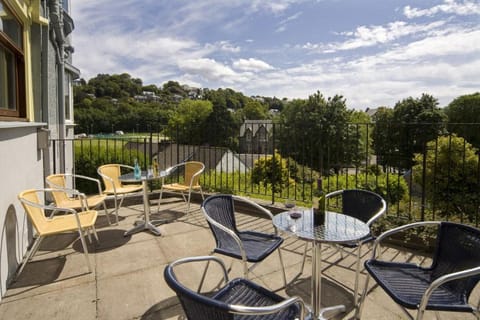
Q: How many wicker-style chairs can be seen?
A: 8